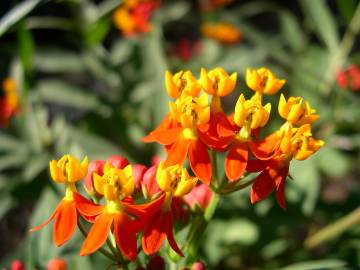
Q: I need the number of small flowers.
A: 10